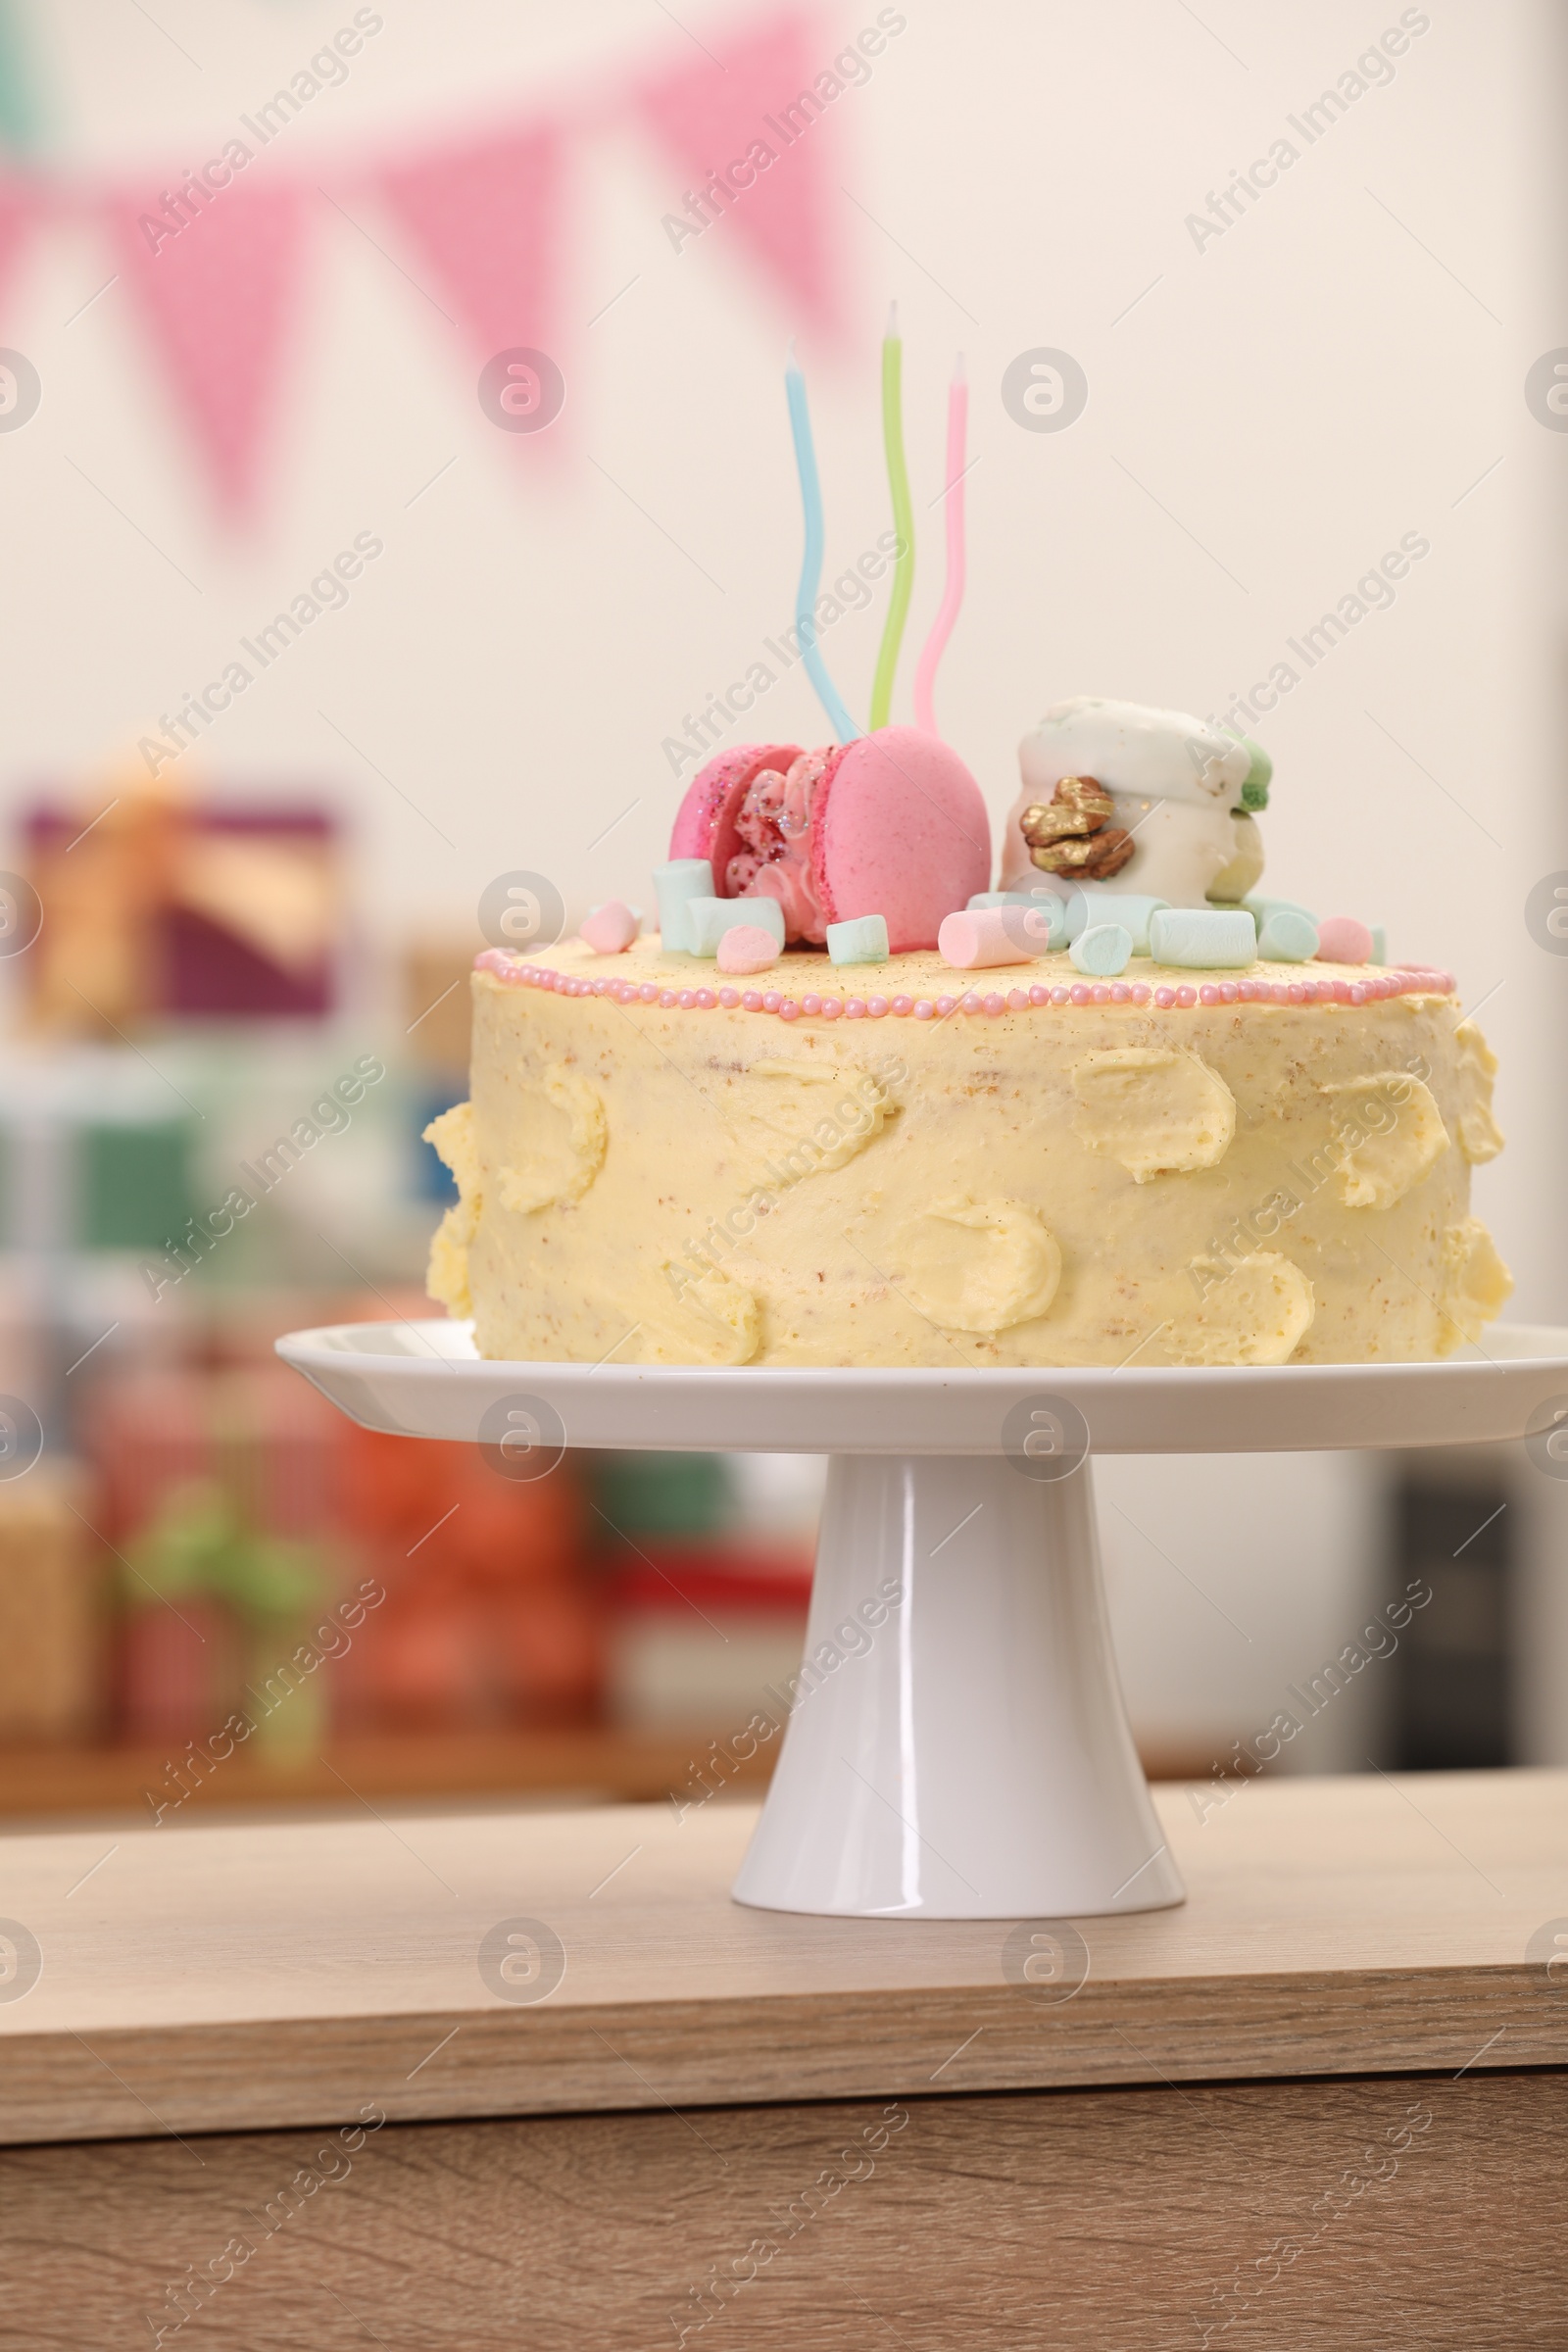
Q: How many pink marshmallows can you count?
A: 4